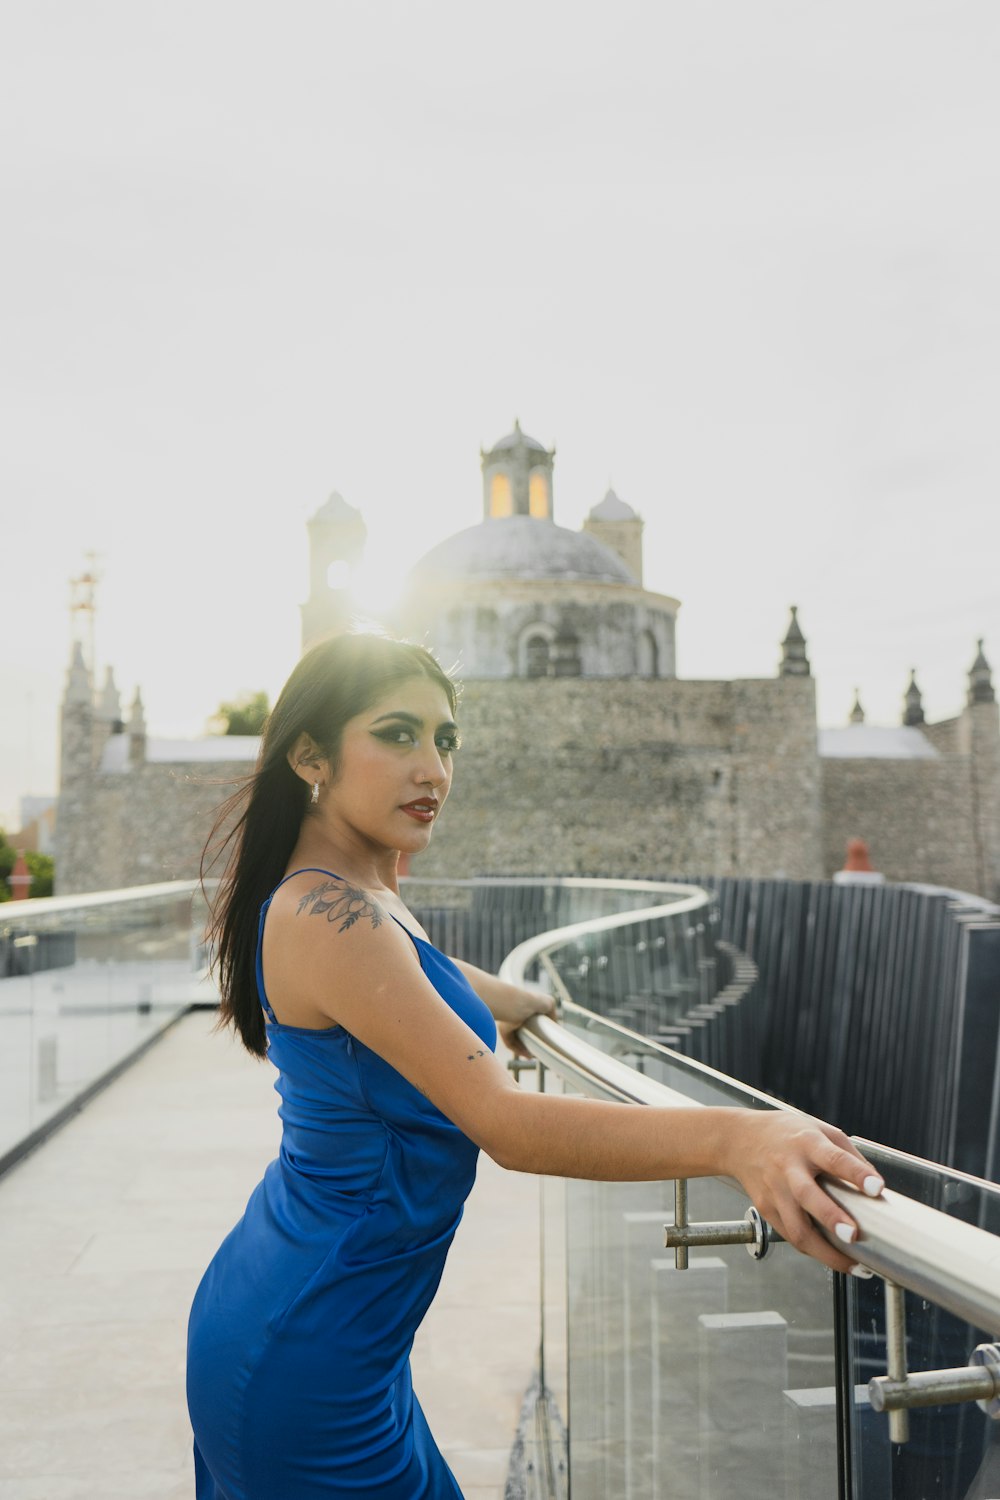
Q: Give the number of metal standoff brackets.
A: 3